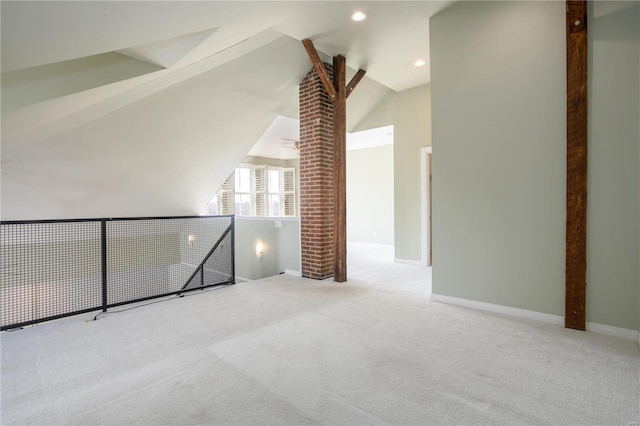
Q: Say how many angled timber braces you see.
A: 2